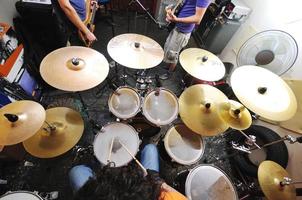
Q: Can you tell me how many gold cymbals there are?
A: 9